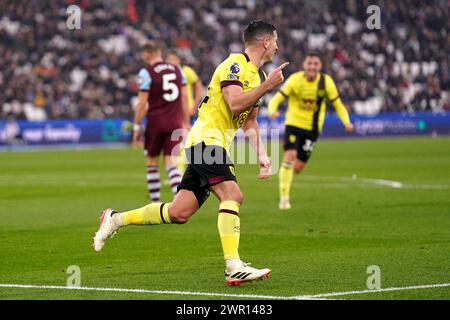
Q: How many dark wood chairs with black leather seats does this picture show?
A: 0